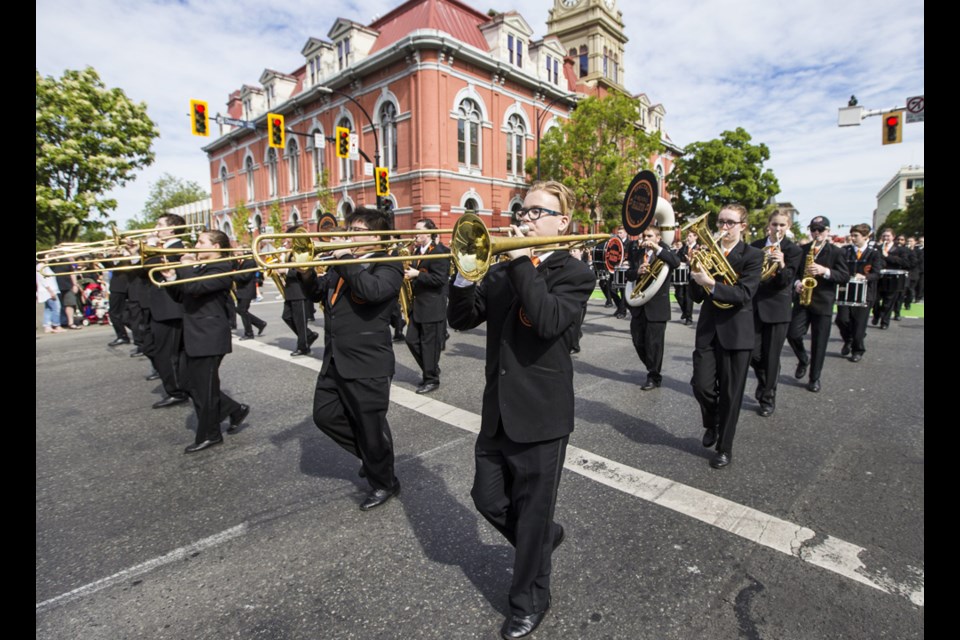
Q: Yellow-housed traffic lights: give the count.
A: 5